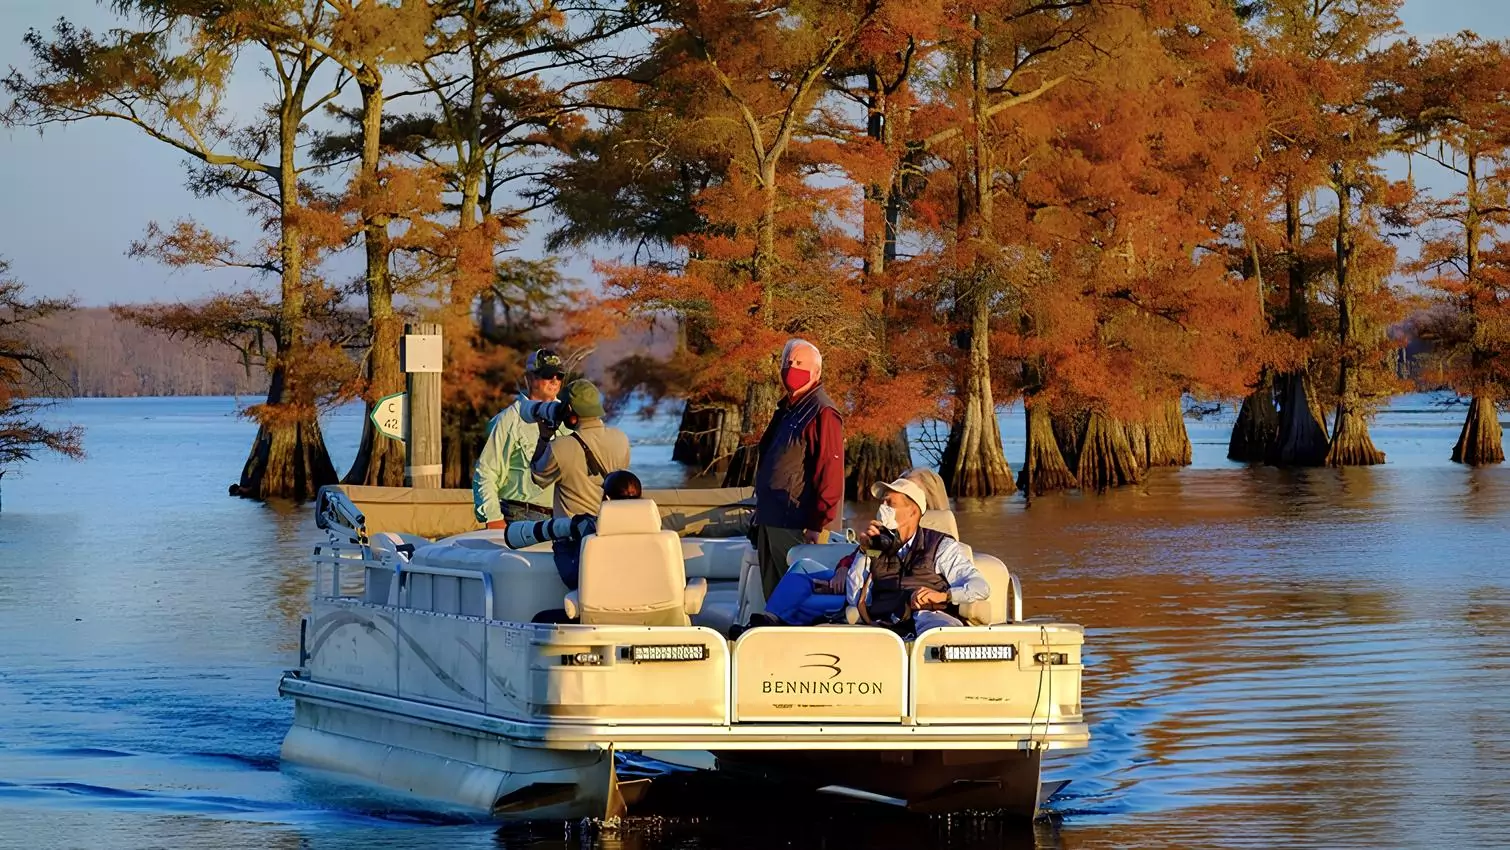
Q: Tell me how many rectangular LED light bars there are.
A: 2